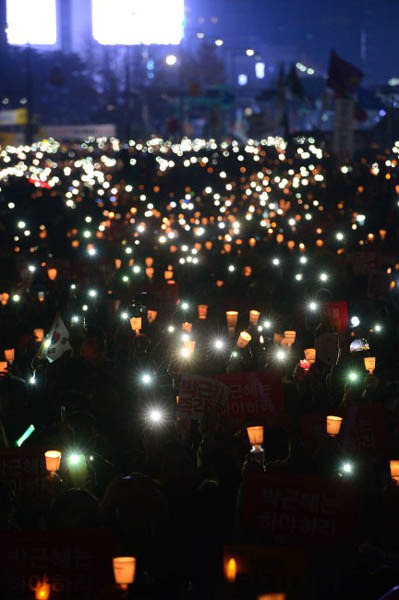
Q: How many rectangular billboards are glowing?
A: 2